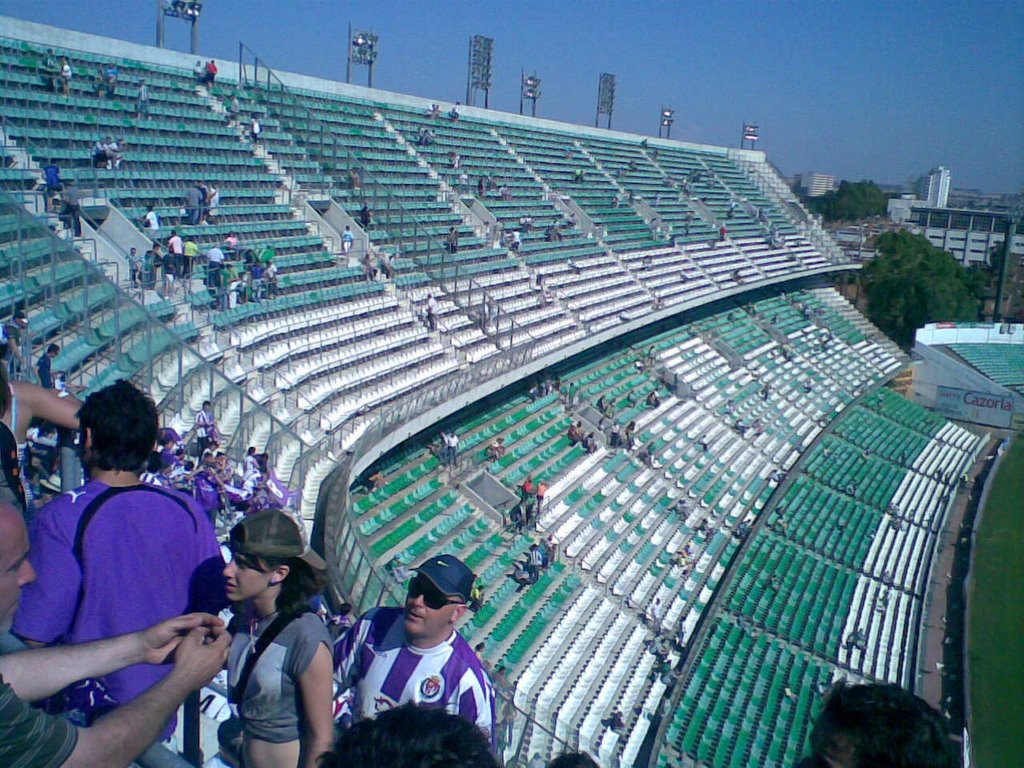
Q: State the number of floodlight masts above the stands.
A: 7